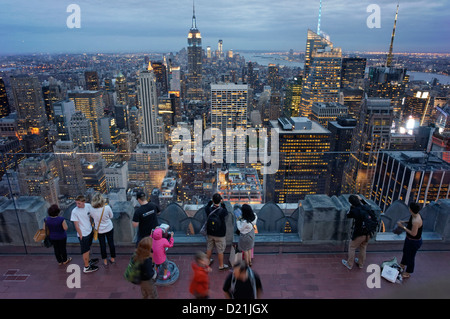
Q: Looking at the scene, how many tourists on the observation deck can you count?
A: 12